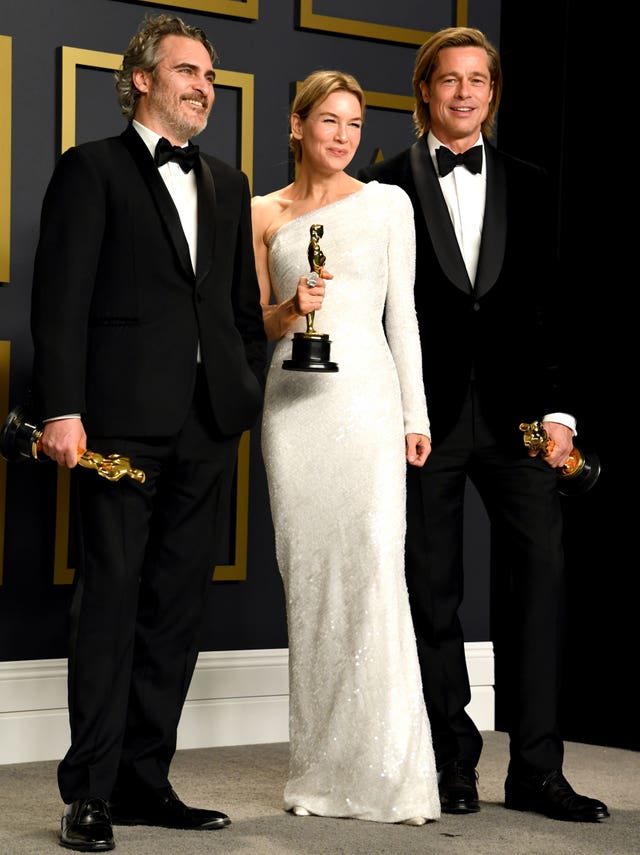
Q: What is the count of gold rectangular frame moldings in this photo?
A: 7